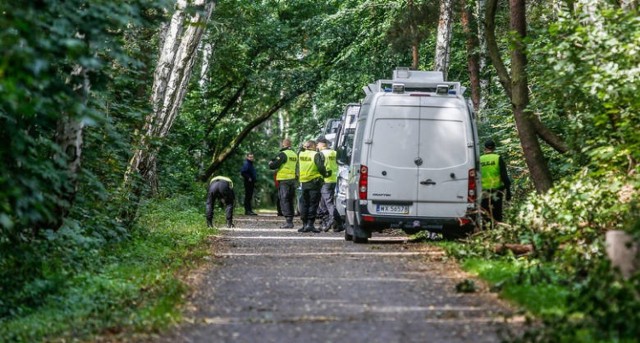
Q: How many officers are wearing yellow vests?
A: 5